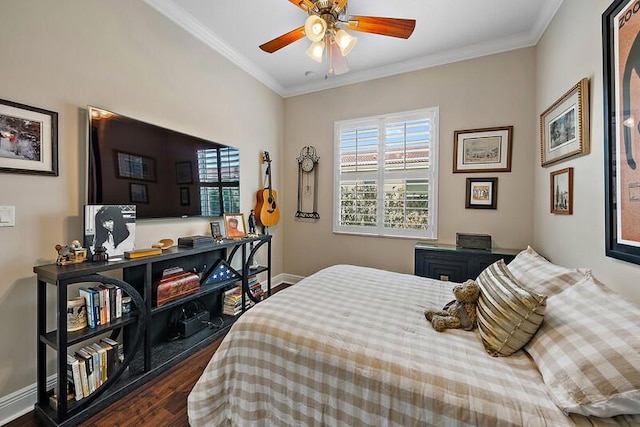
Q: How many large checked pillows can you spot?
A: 2